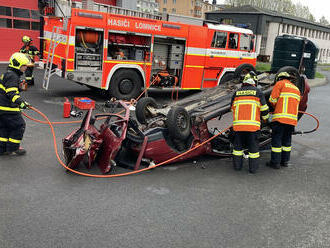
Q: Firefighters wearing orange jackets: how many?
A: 2